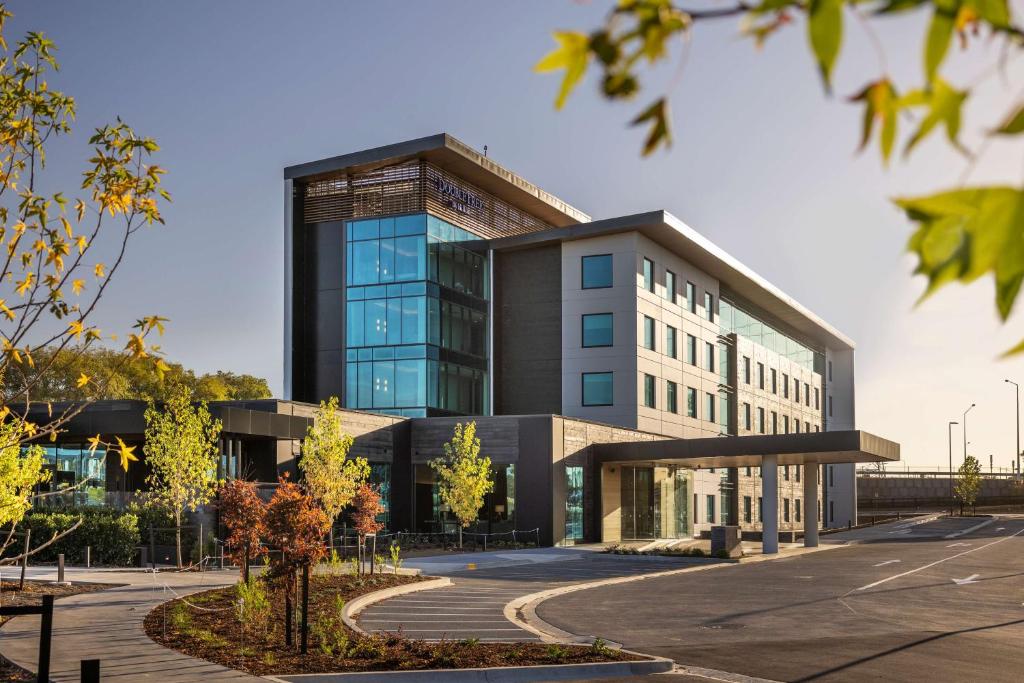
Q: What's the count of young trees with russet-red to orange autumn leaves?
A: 3